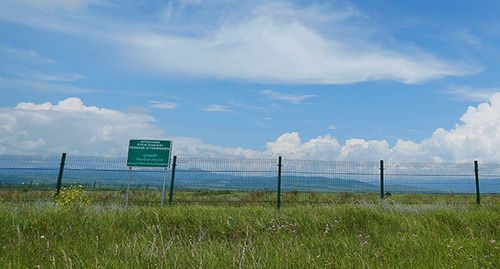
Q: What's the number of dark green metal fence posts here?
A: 5